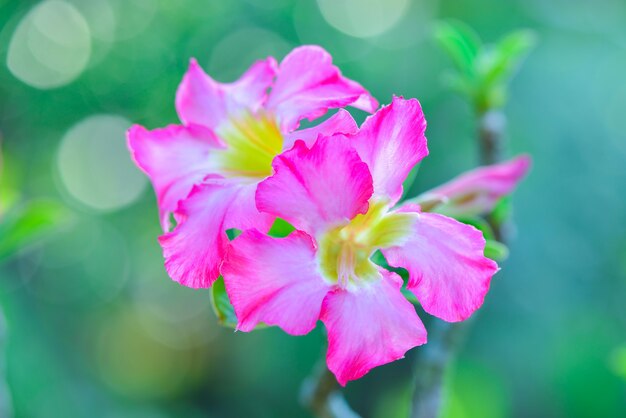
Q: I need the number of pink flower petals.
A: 10